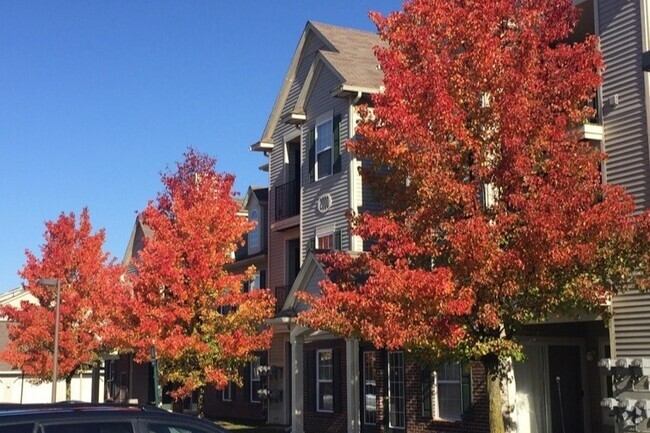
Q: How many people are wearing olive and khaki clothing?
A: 0